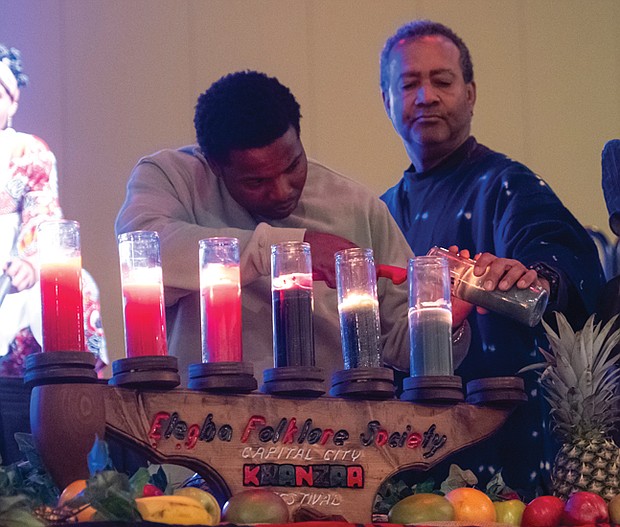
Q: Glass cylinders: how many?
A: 7